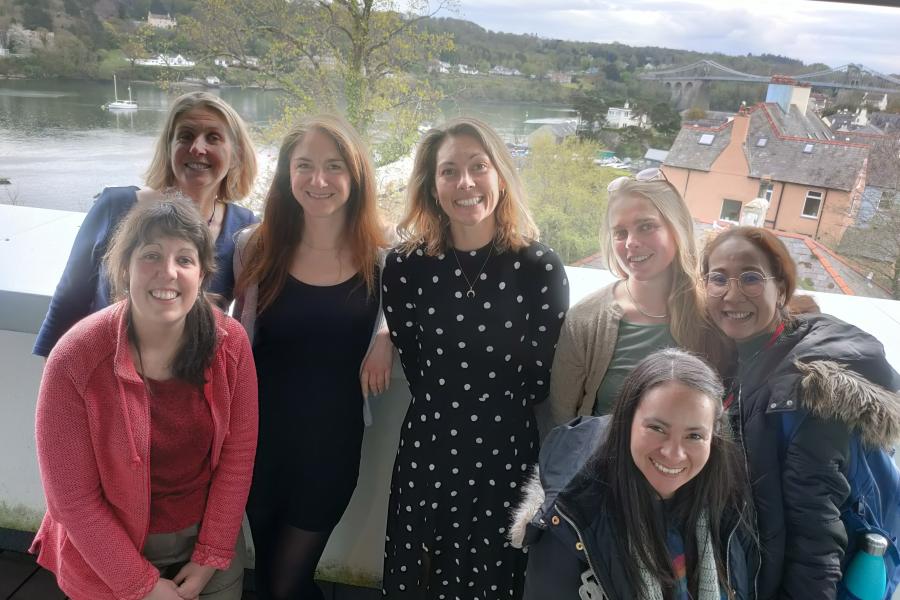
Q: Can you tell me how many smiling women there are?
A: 7